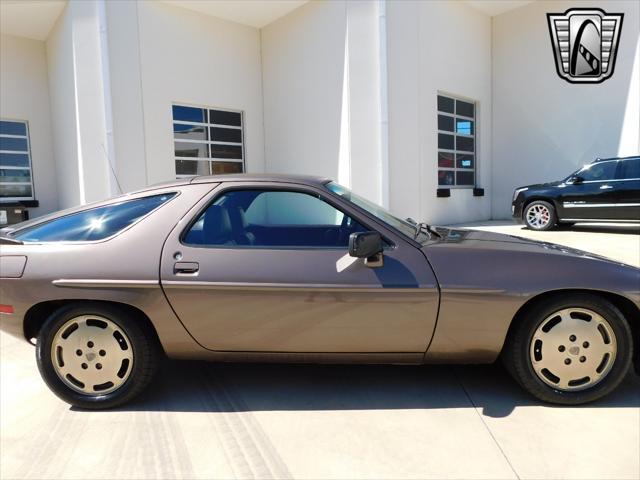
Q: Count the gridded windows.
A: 3